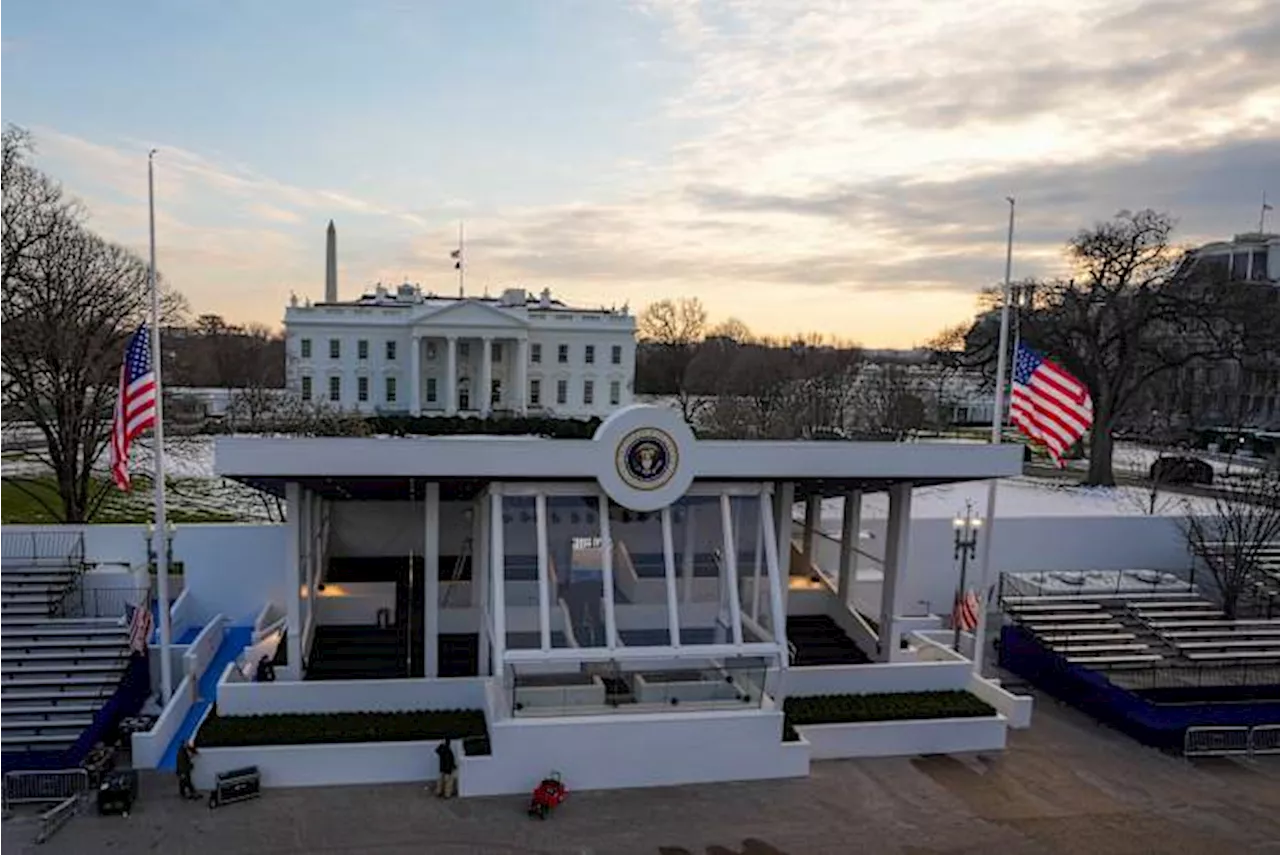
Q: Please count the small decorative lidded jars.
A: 0